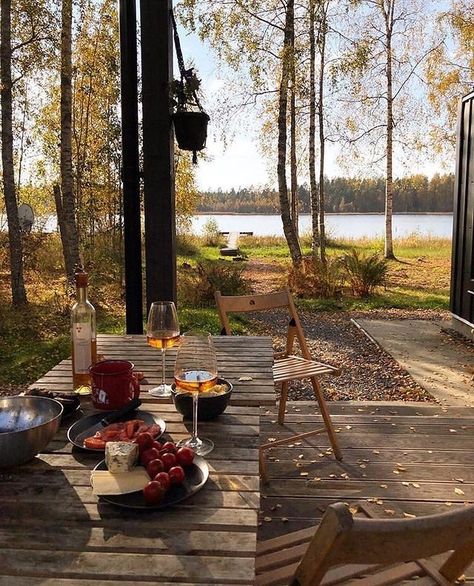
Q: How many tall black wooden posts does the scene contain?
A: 2